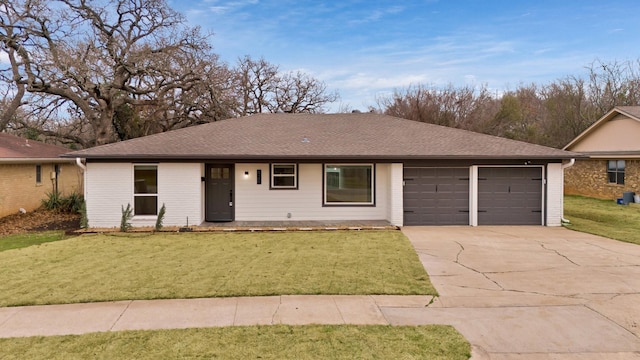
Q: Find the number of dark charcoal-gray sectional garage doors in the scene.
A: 2